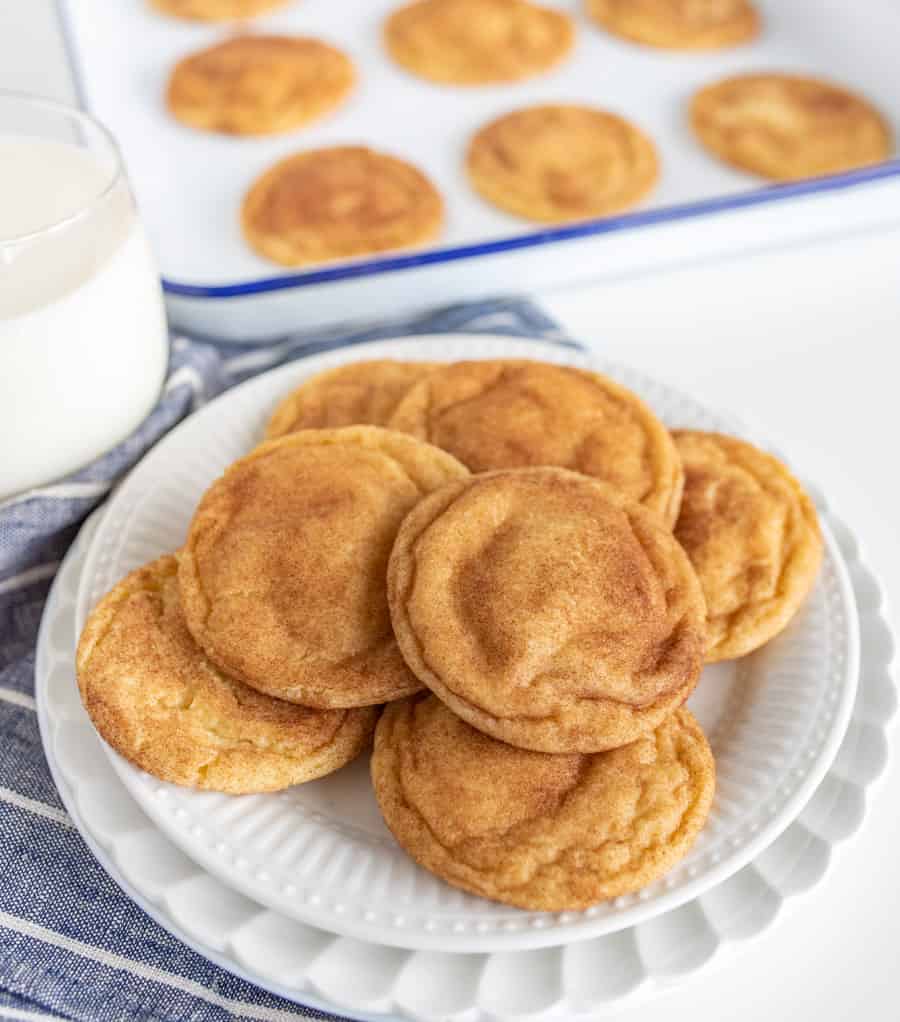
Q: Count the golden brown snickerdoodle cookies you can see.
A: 14